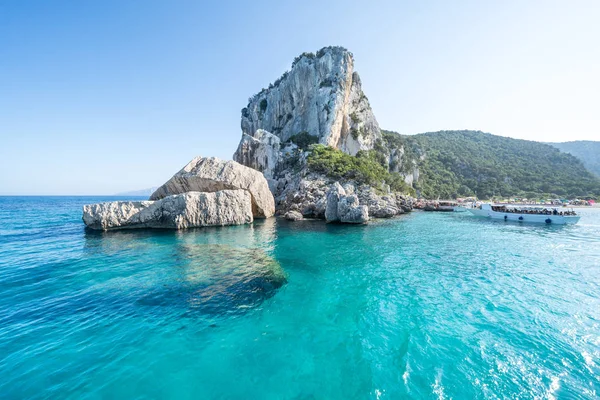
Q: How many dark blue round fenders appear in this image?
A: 3